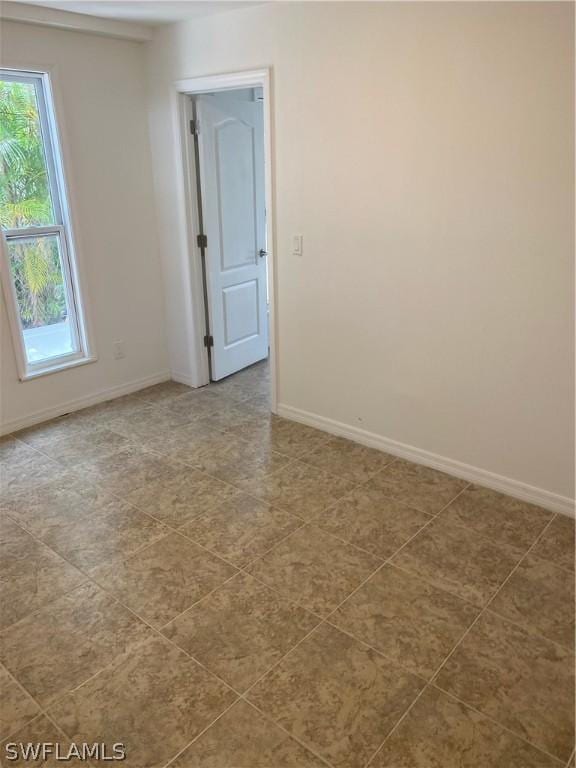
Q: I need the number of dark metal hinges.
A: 3